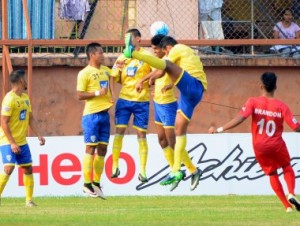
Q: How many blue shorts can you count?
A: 5